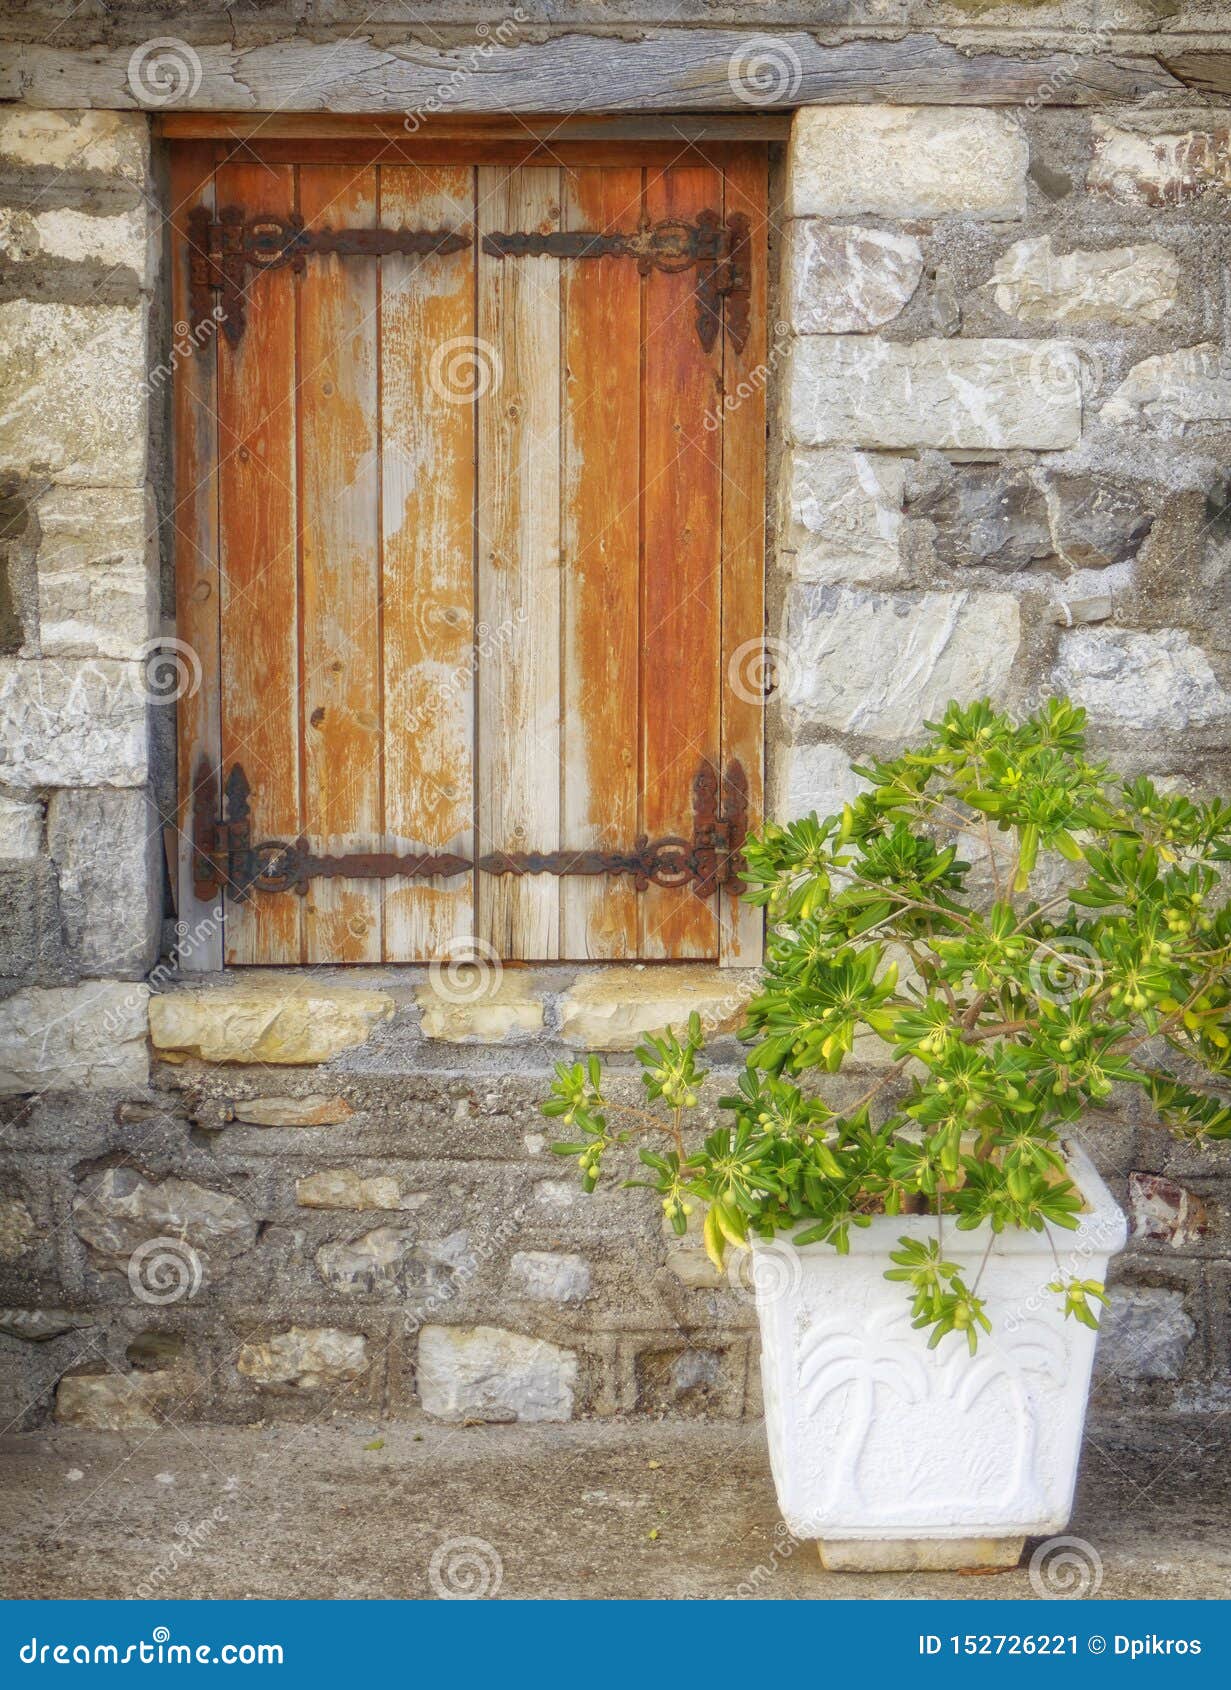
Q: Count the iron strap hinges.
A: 4